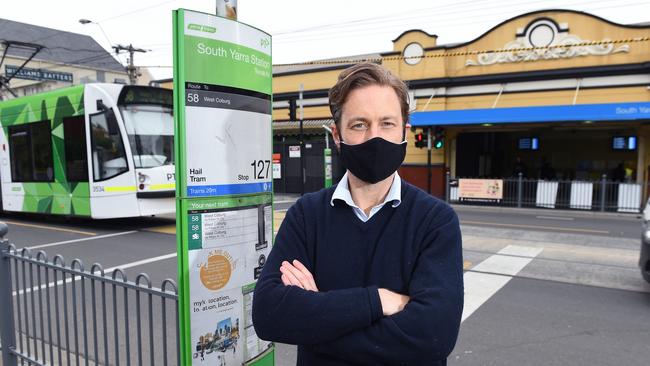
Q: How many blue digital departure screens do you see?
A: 2